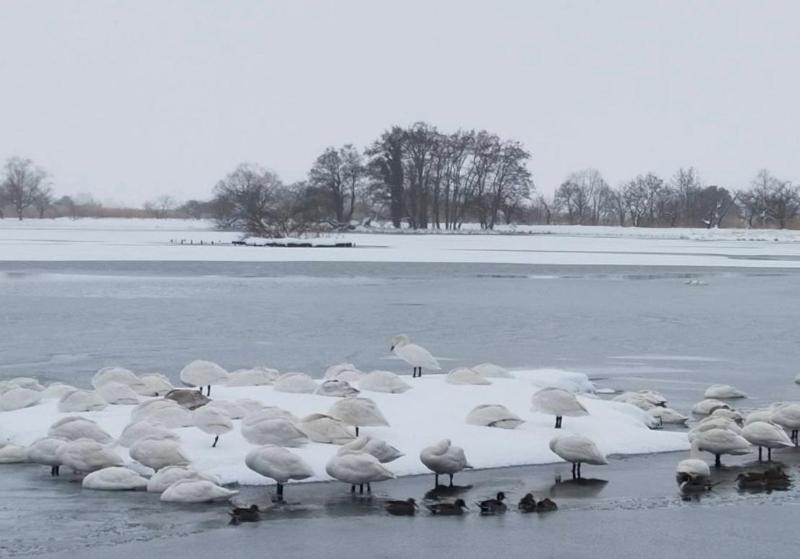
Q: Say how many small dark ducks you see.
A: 9